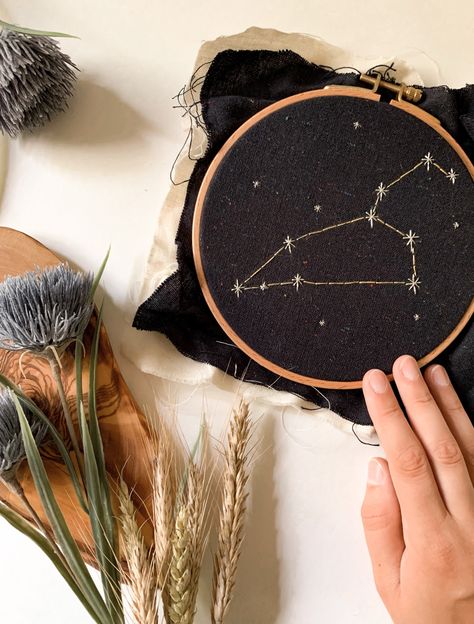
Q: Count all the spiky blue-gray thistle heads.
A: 3